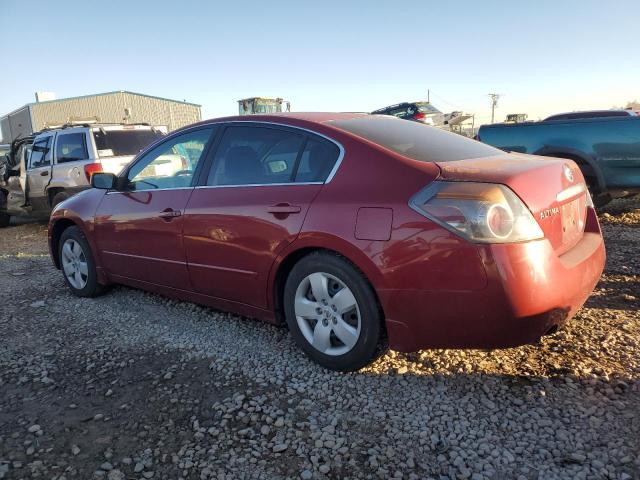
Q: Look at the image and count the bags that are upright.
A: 0